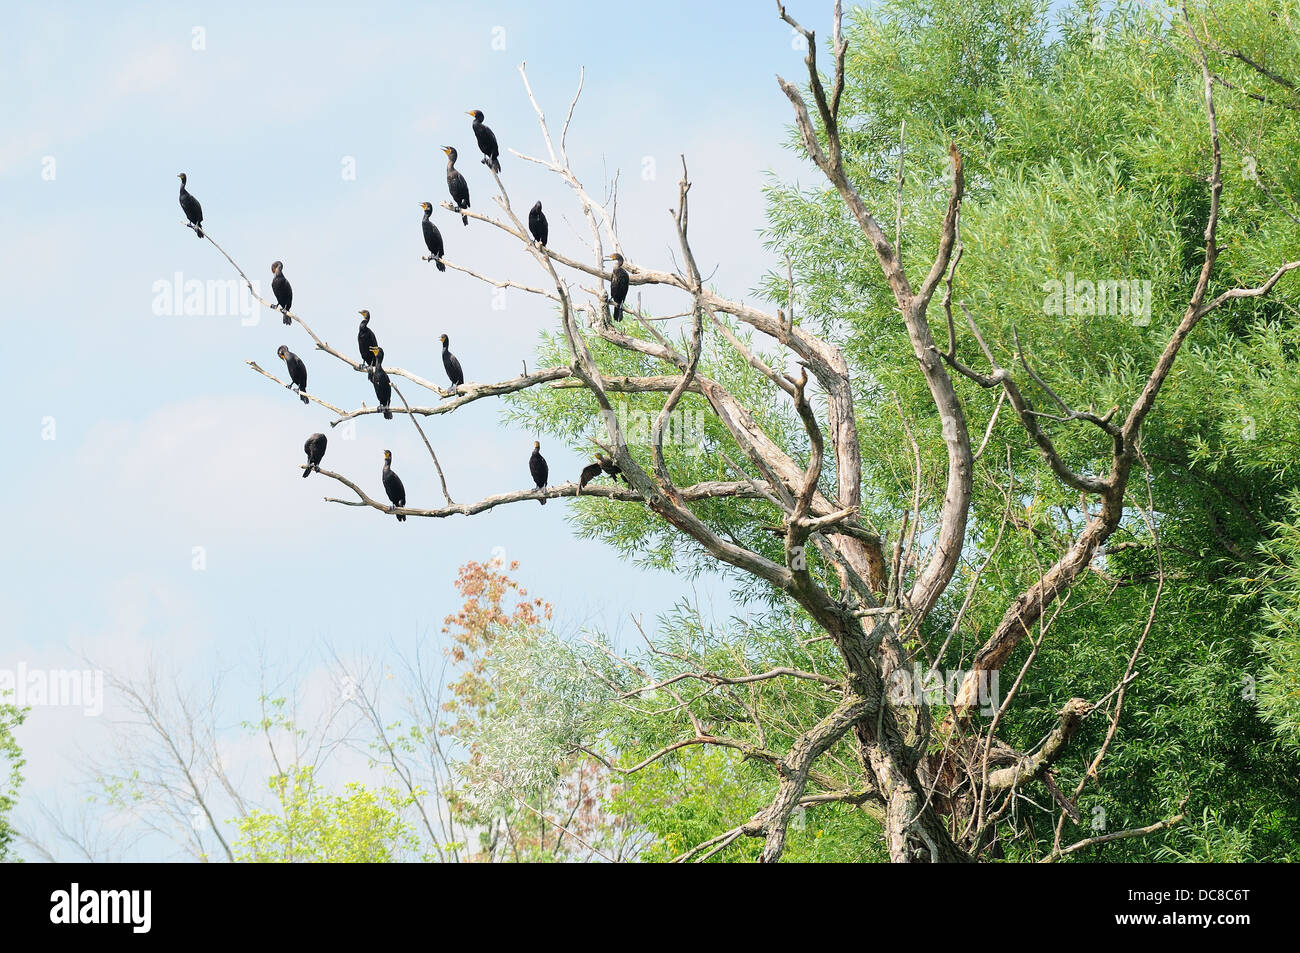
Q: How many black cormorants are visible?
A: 15